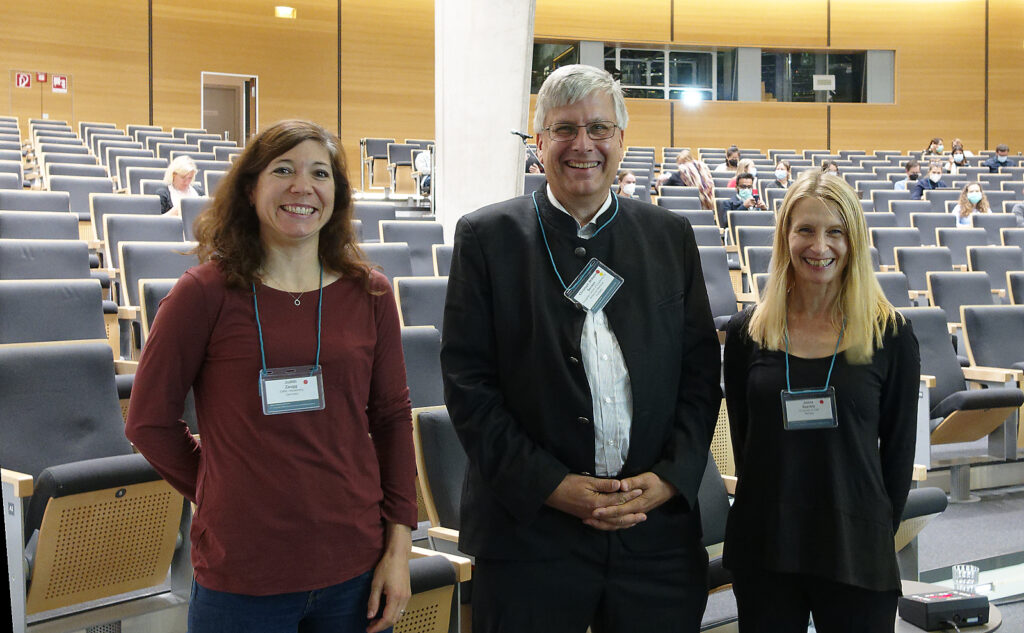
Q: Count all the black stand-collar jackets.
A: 1